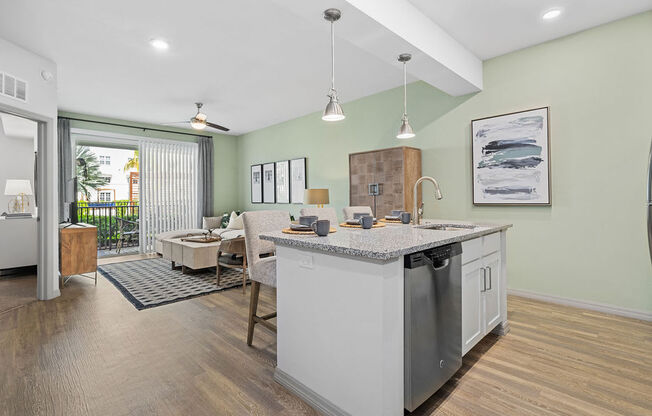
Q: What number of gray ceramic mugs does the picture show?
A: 3